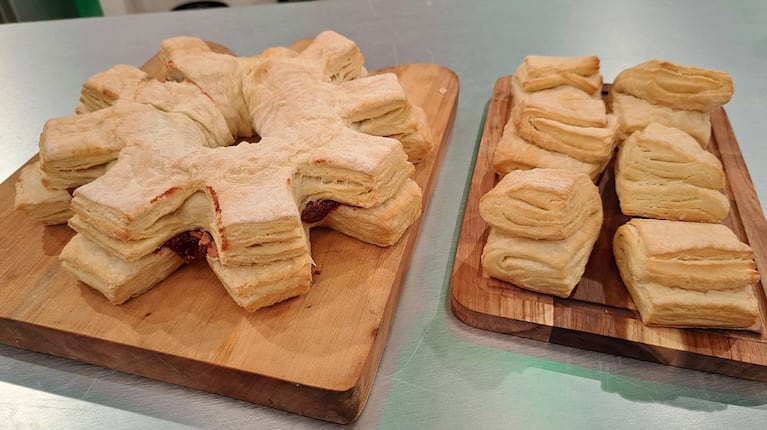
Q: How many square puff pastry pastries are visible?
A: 6